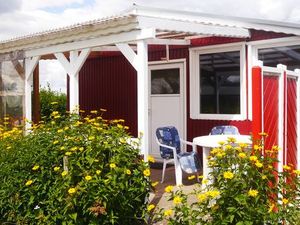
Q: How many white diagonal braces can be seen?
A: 4